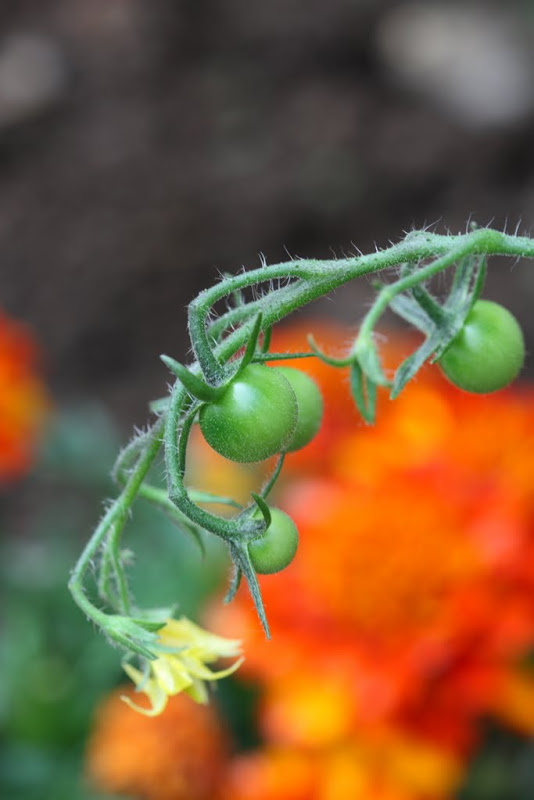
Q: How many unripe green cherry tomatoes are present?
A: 4